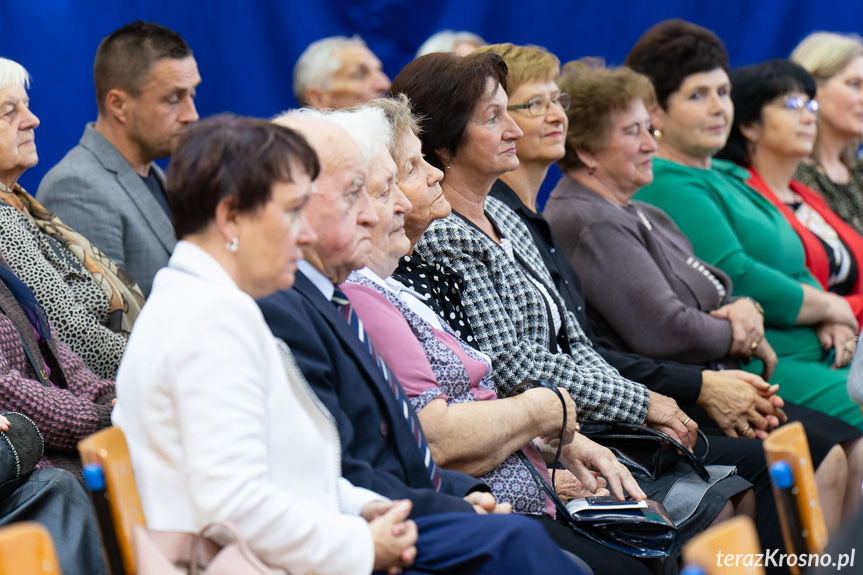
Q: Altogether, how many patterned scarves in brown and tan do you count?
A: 1